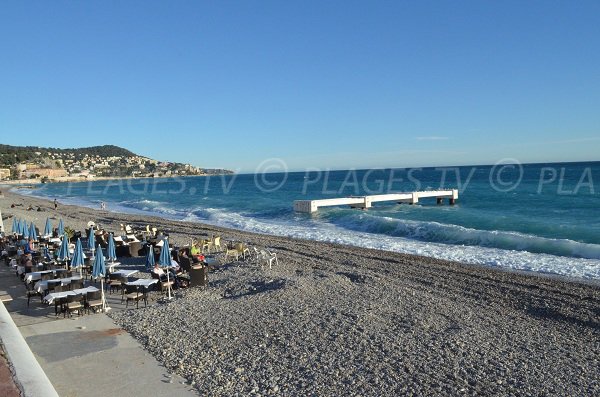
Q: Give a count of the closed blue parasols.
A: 13